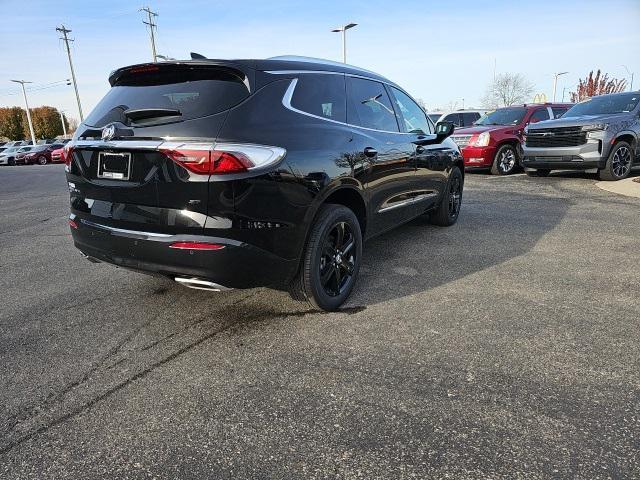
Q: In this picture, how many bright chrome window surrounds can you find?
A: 1